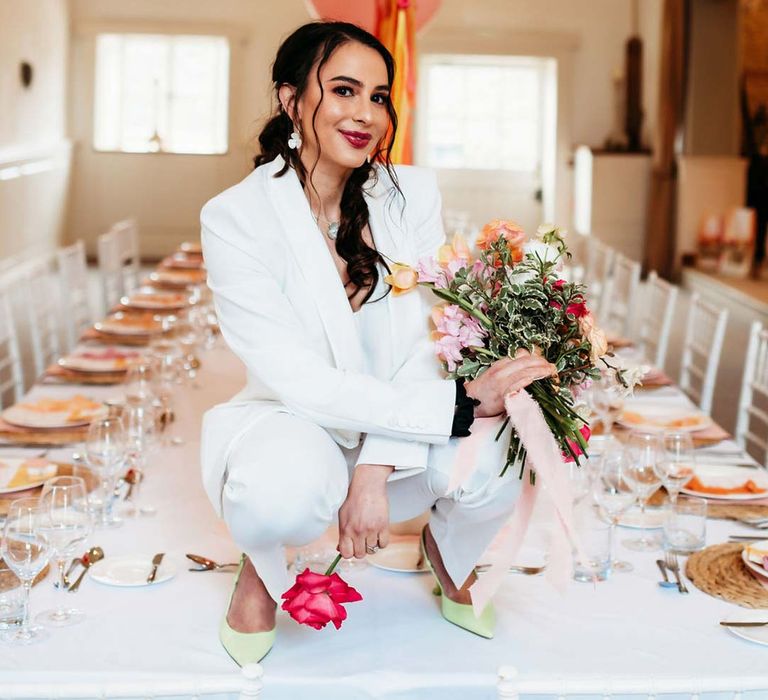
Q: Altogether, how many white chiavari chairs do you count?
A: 12